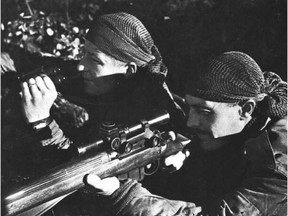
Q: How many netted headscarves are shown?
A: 2